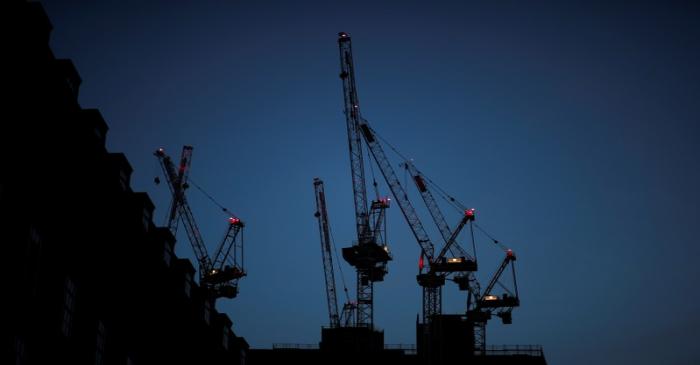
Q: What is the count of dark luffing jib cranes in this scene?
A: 6